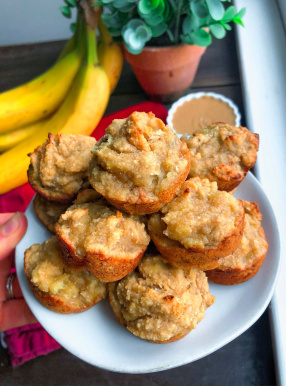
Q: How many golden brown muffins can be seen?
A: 9